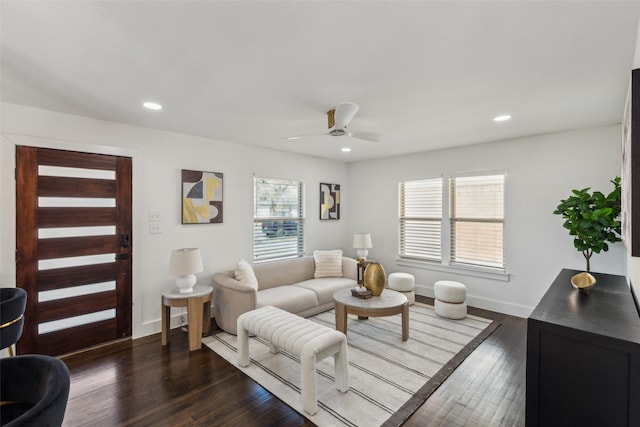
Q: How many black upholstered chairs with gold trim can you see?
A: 2